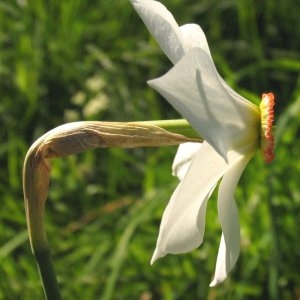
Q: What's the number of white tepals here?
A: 6